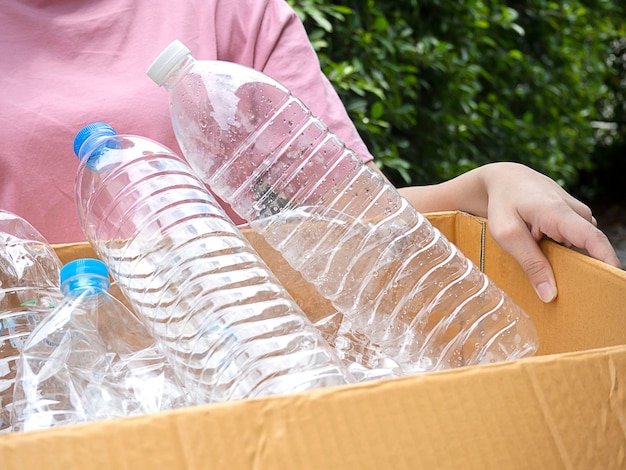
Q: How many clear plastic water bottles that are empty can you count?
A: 4